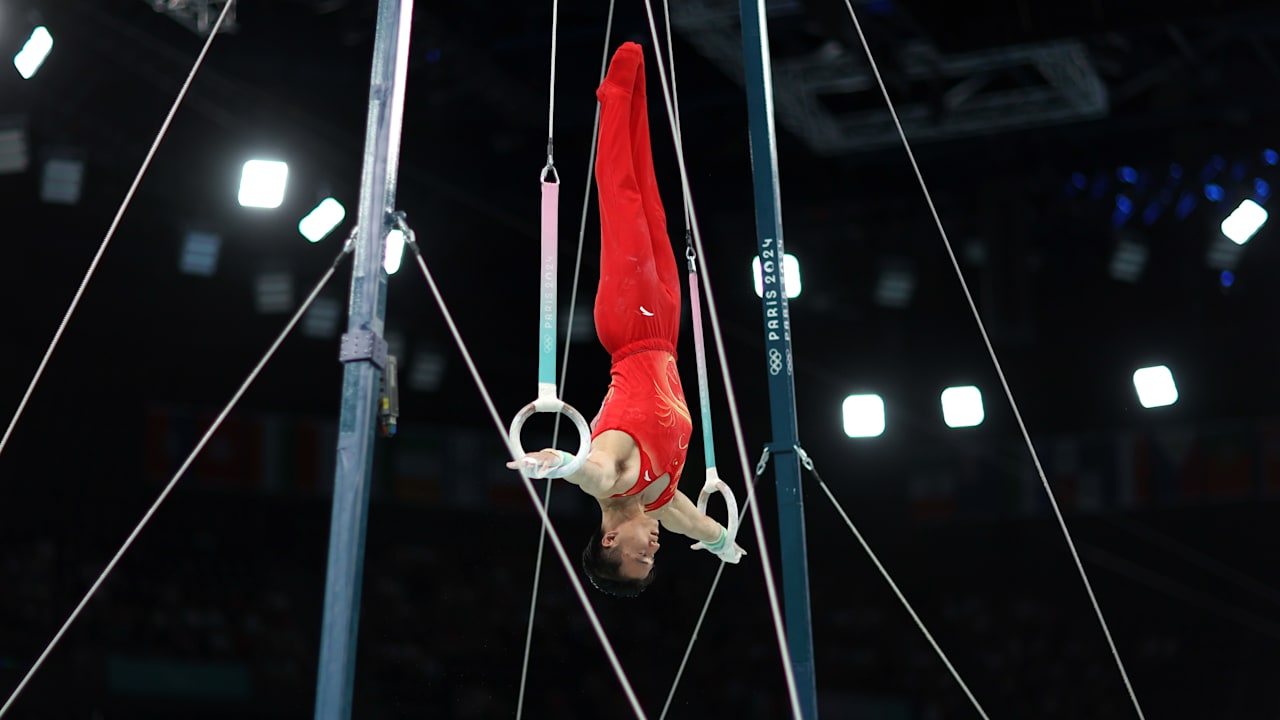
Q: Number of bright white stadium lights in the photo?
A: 9